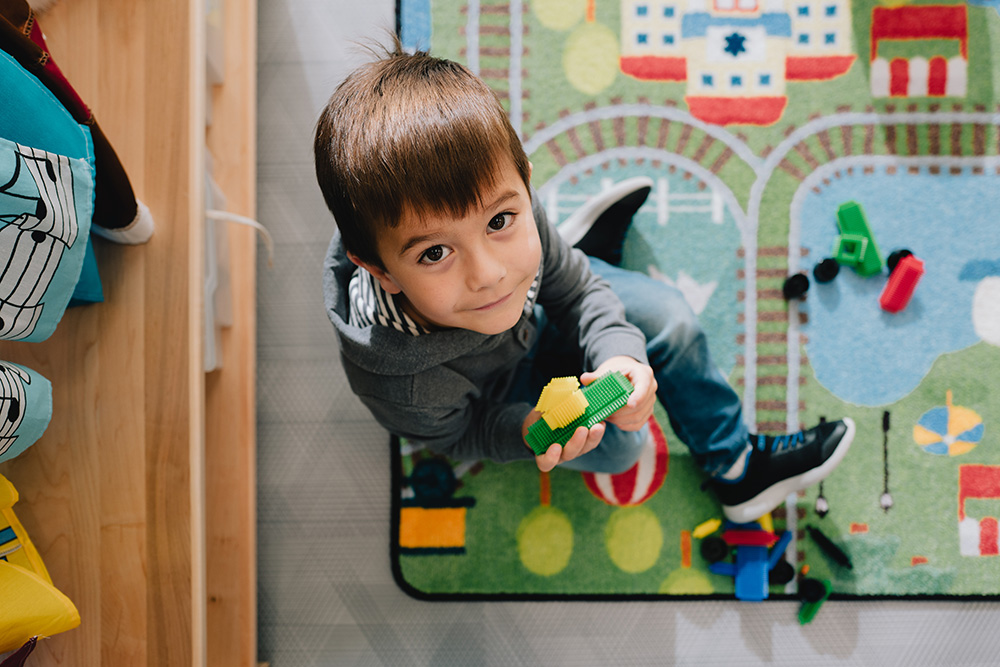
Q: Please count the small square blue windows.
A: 11